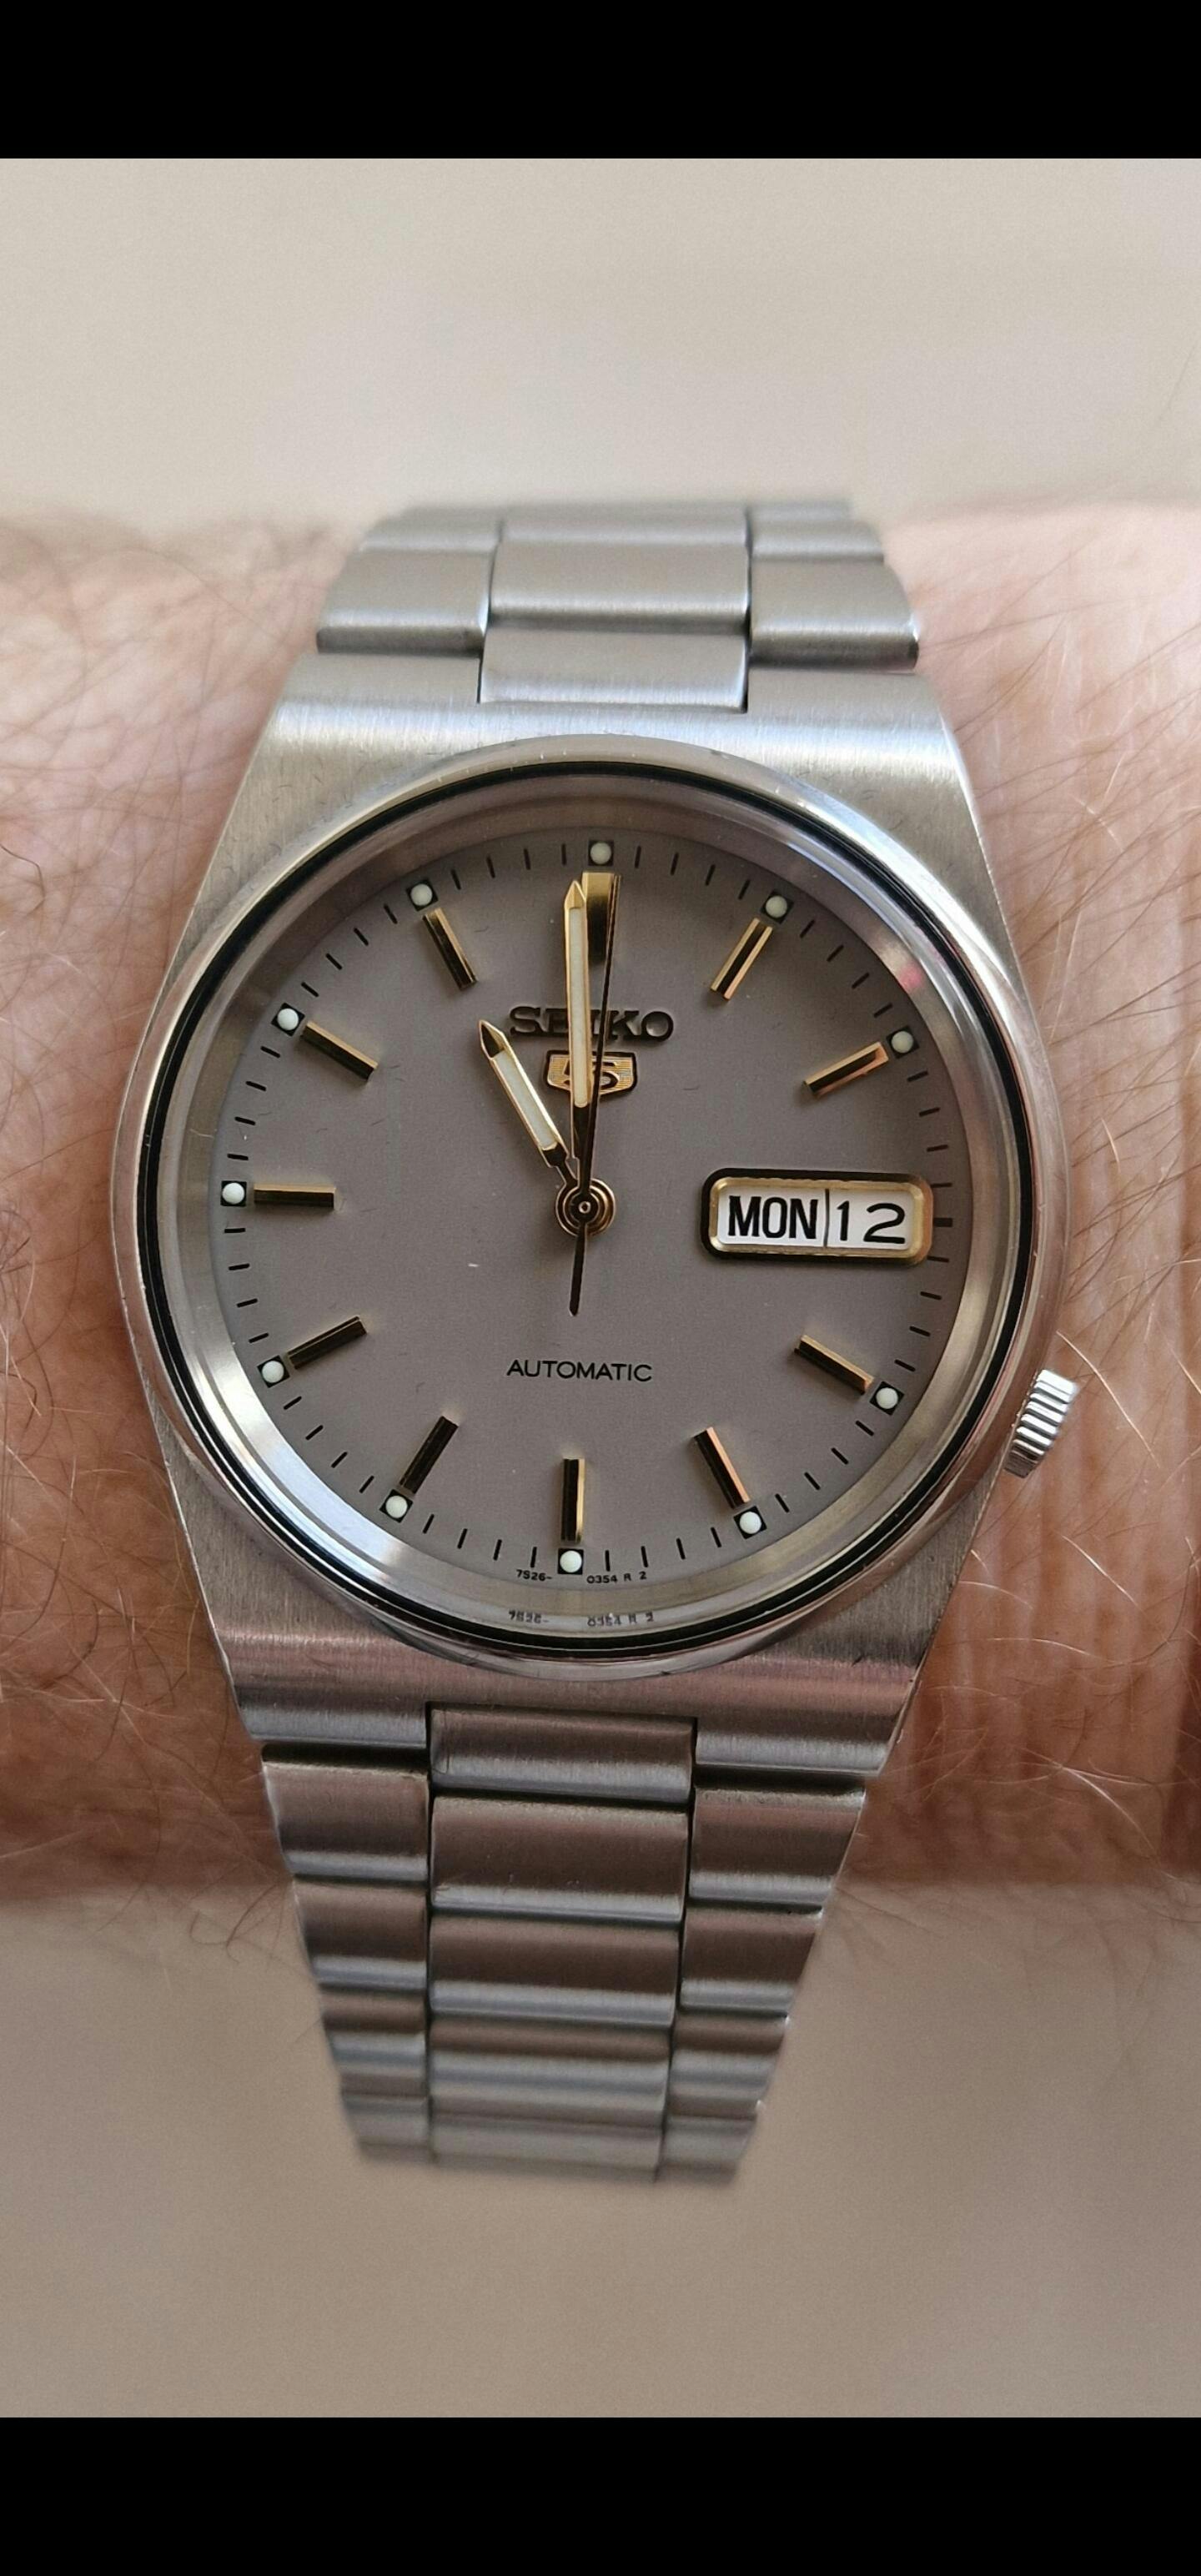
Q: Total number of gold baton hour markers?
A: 11